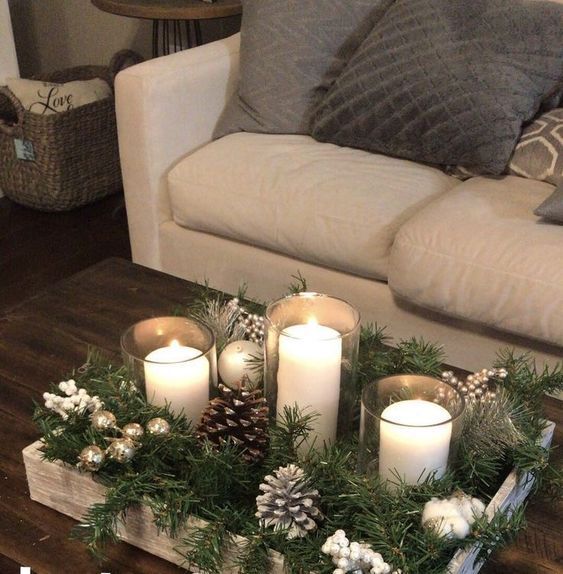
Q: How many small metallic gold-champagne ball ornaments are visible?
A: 5